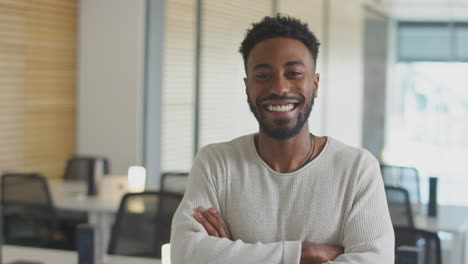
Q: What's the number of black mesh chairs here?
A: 7